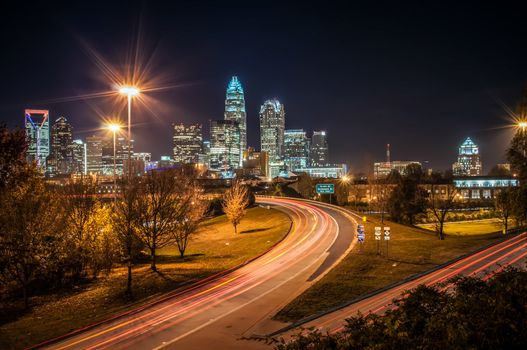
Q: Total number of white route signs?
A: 2